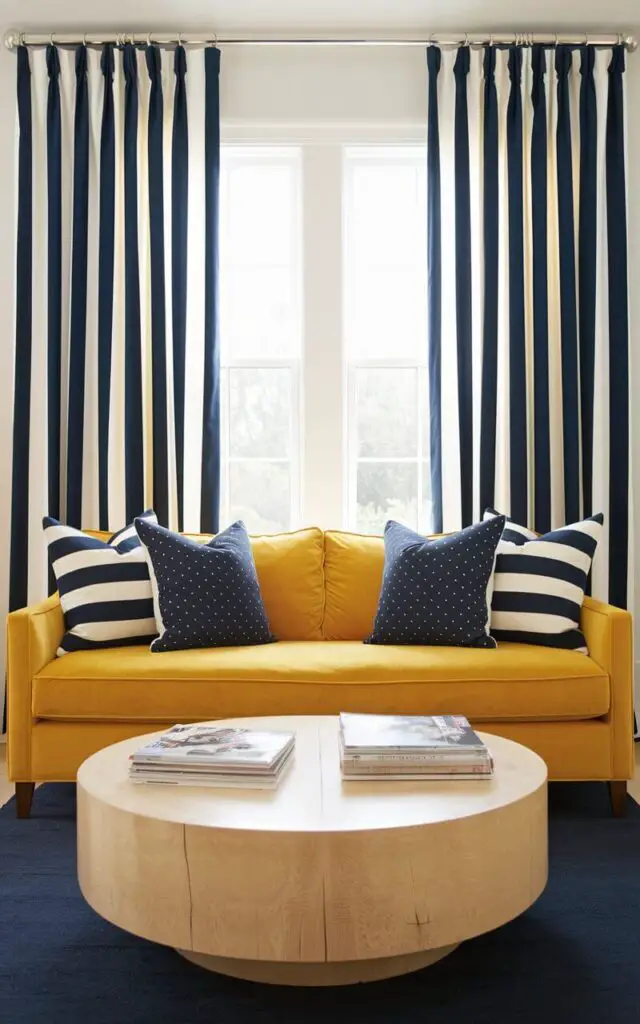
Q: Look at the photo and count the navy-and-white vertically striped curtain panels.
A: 2